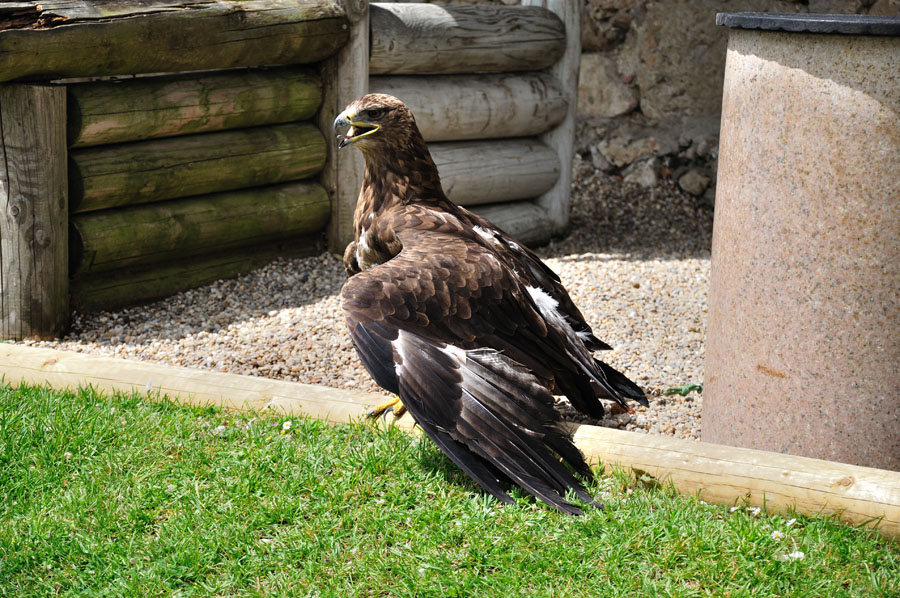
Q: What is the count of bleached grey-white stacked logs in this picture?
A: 4